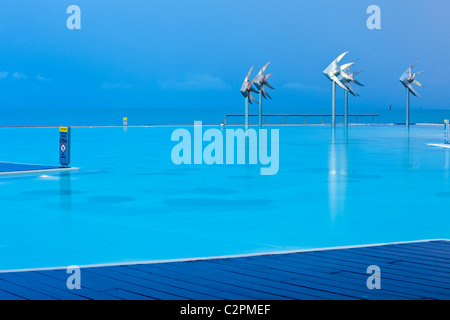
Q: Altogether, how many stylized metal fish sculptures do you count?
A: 5